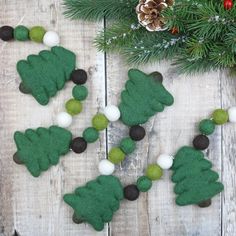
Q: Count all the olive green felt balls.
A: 6